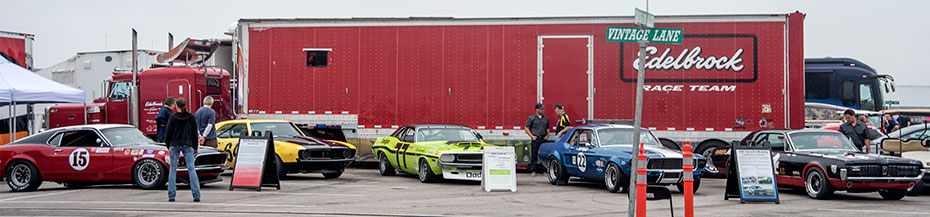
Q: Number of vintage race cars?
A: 5